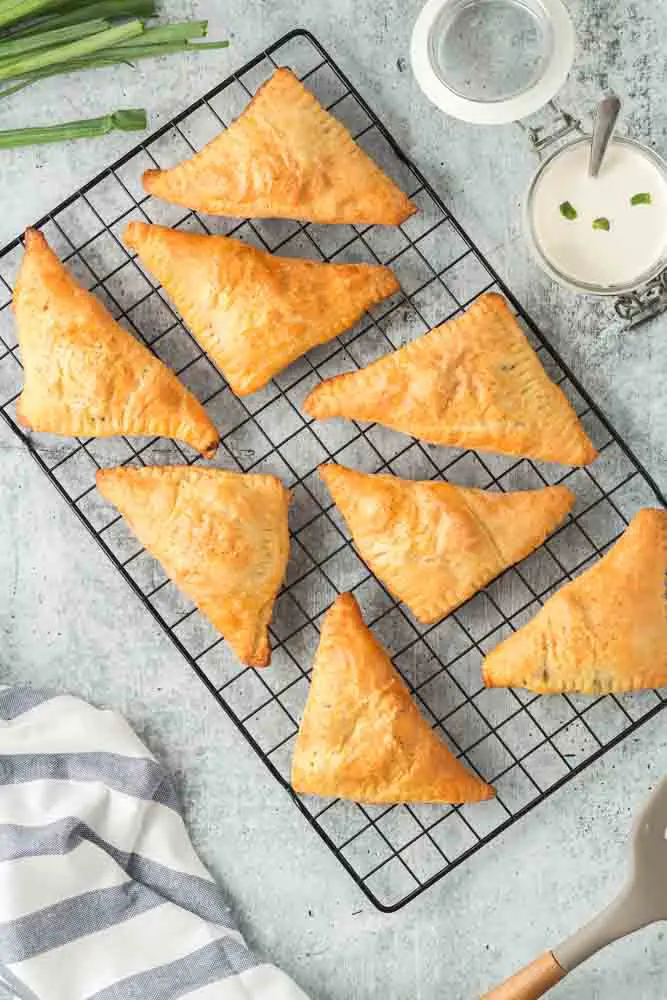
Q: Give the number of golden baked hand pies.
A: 8